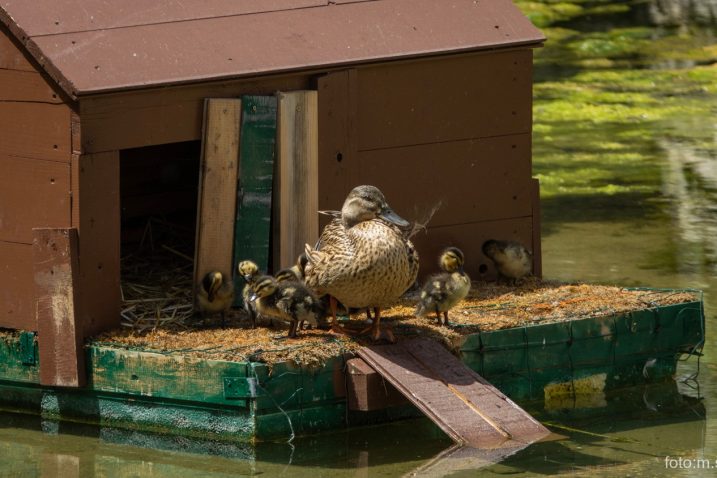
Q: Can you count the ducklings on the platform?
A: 7